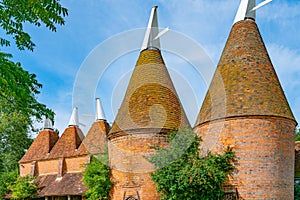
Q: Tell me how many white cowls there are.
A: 5